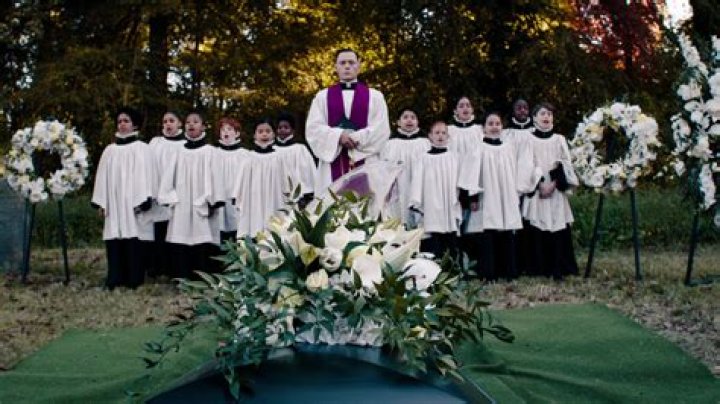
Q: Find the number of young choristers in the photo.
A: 12